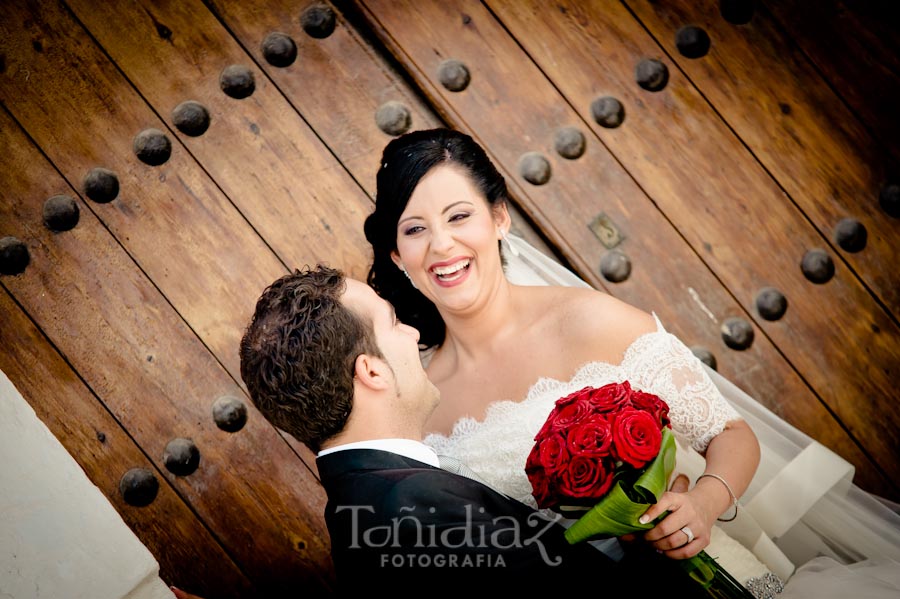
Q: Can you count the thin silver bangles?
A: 1